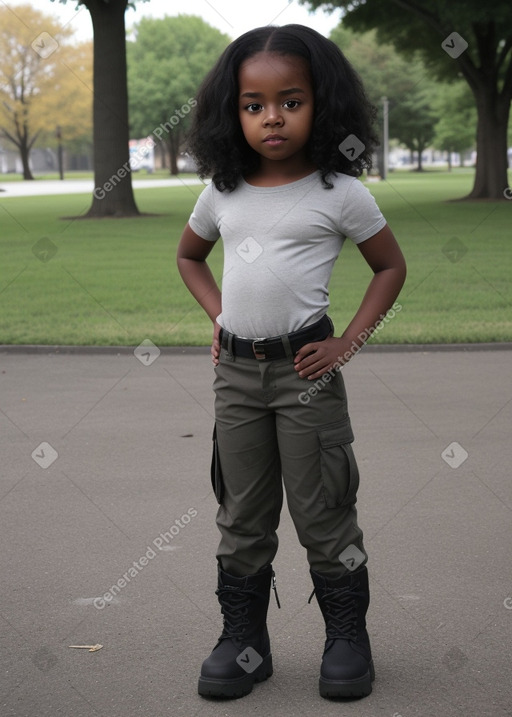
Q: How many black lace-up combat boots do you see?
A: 2